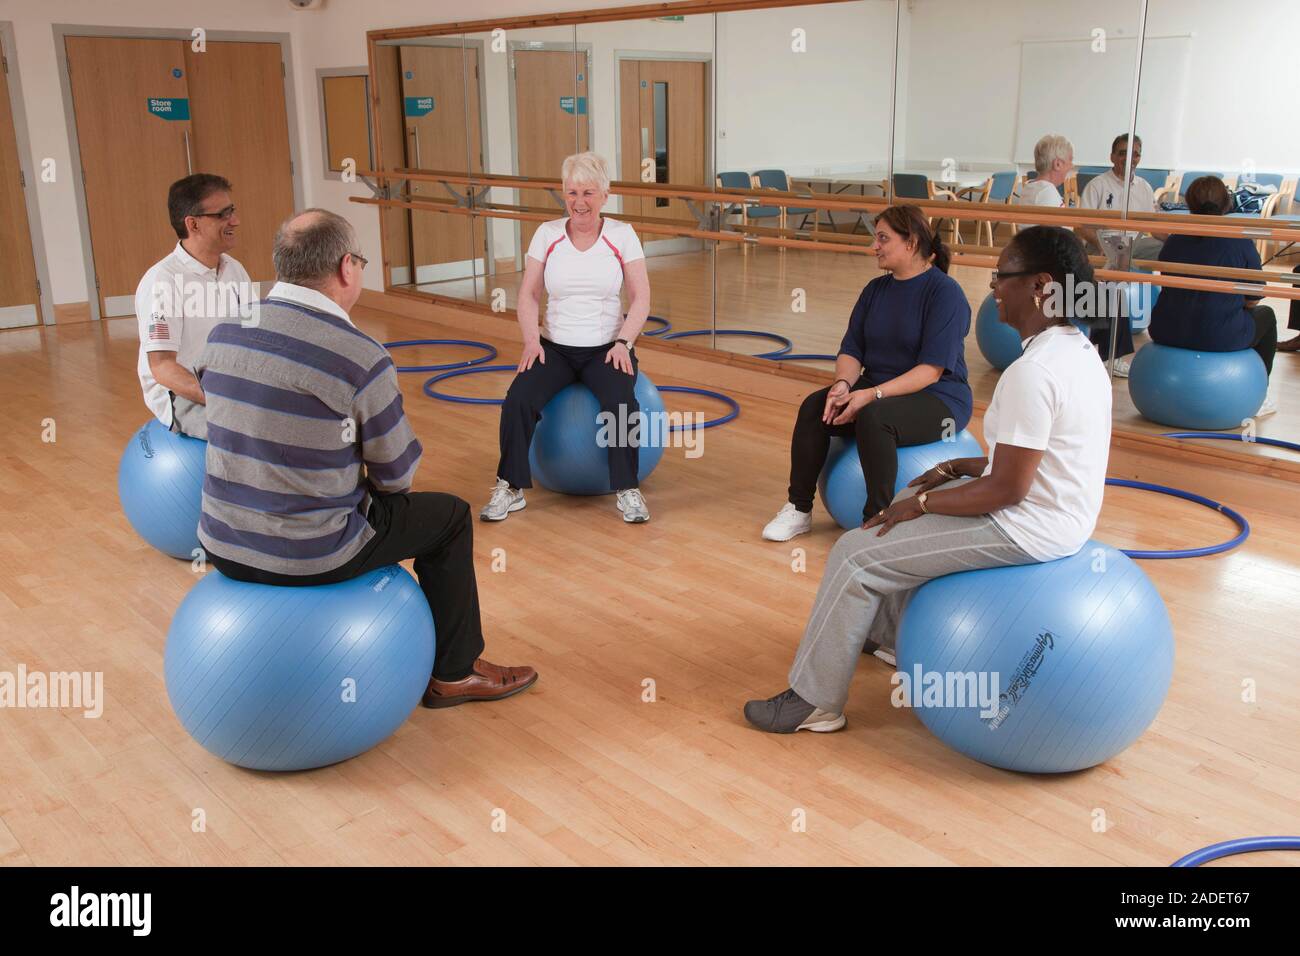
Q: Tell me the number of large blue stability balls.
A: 5